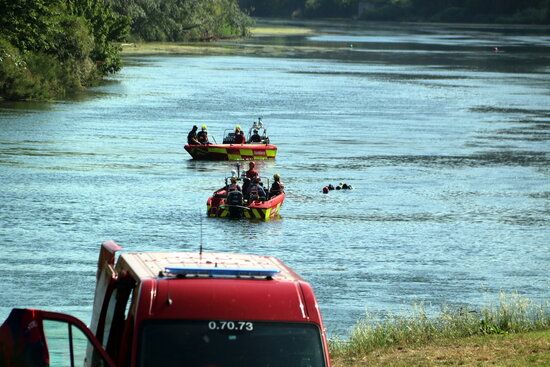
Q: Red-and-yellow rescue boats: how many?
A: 2